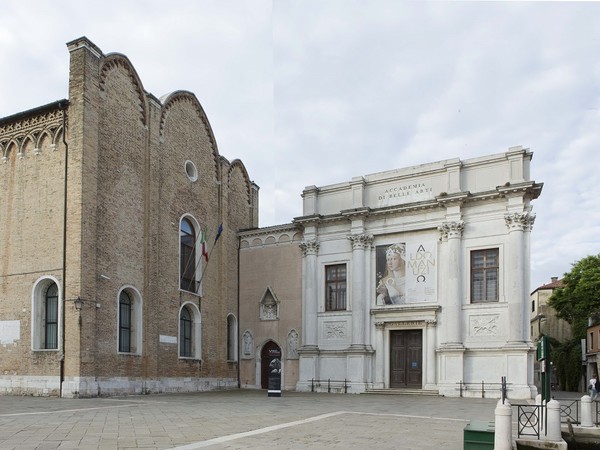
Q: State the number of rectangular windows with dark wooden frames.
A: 2